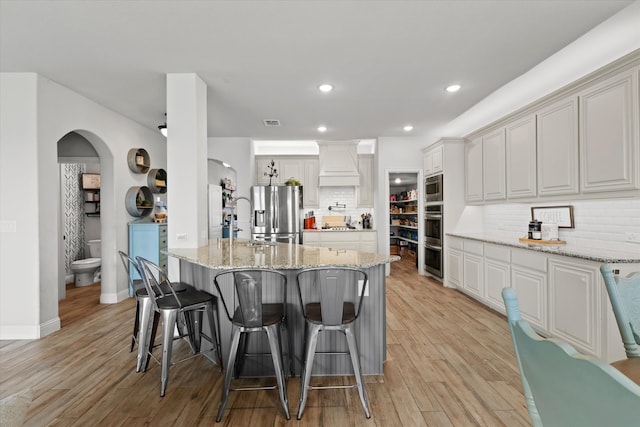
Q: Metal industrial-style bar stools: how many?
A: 4